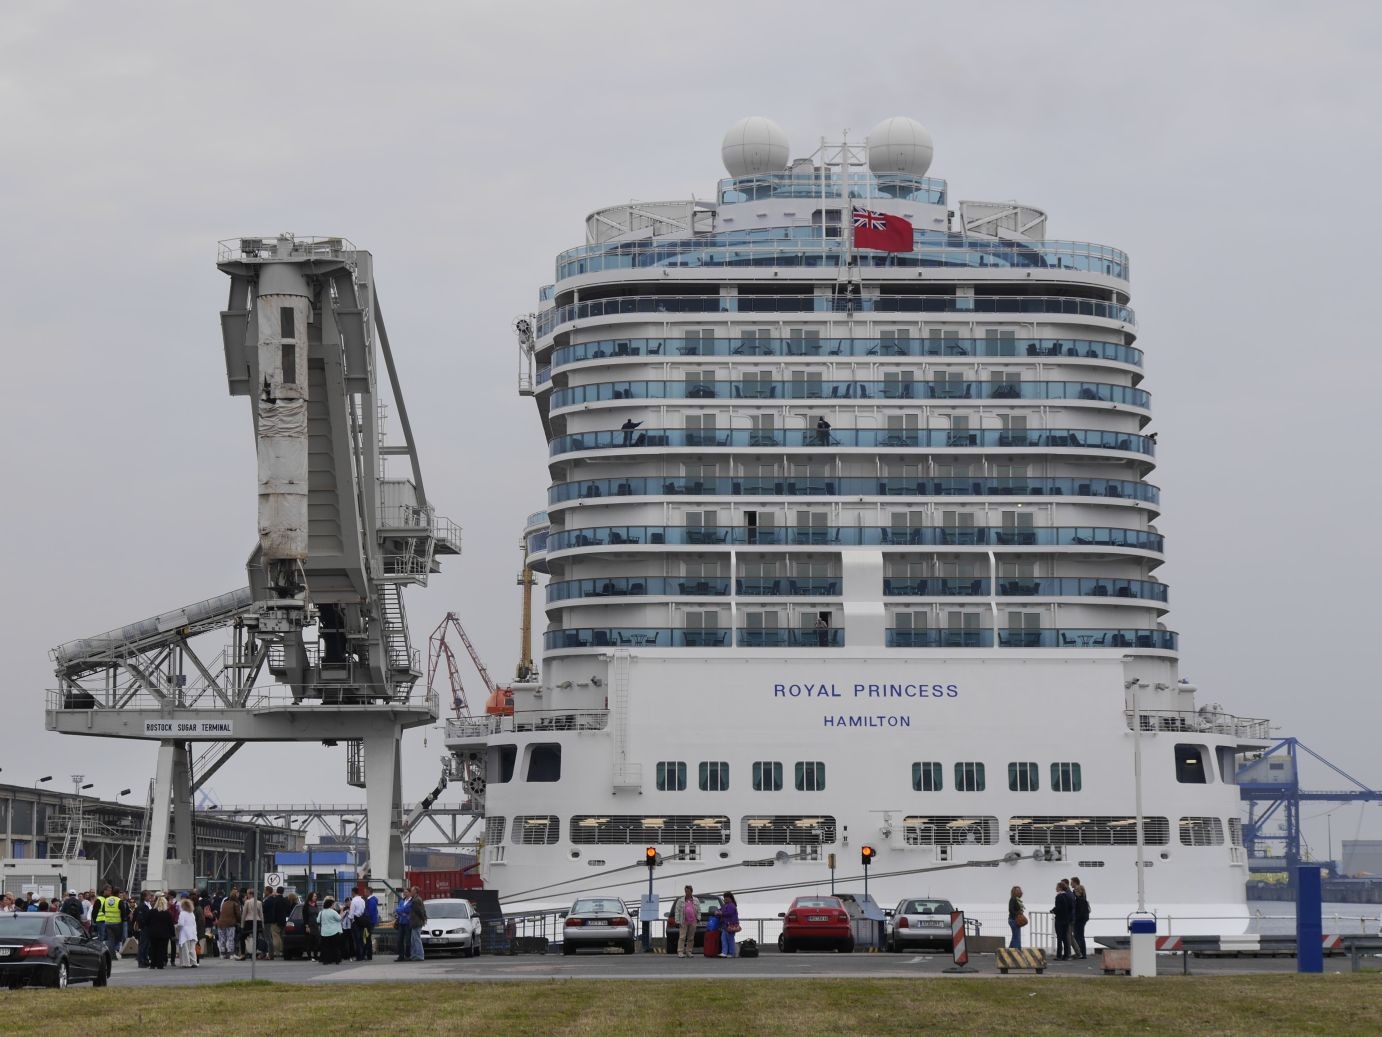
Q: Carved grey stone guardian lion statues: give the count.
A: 0